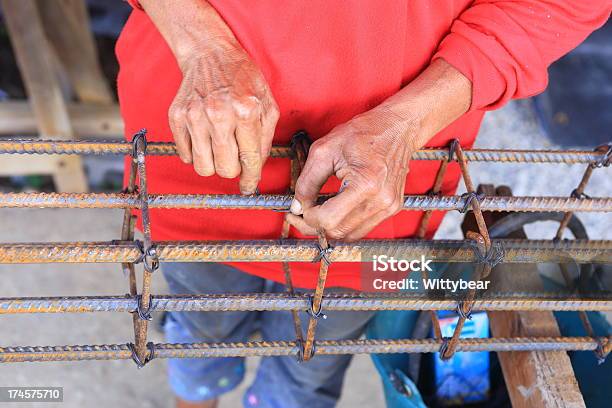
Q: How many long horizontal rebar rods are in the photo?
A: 5